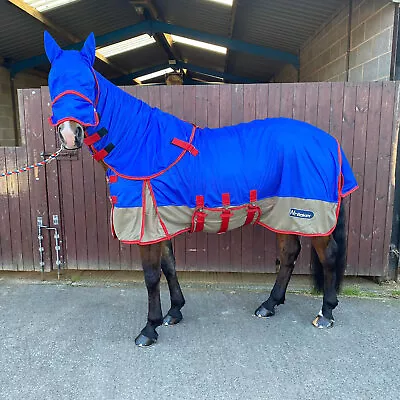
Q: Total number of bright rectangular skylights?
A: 5